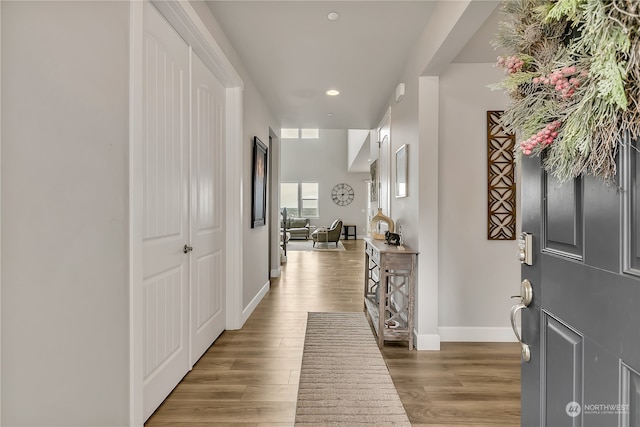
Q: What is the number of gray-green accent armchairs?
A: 1